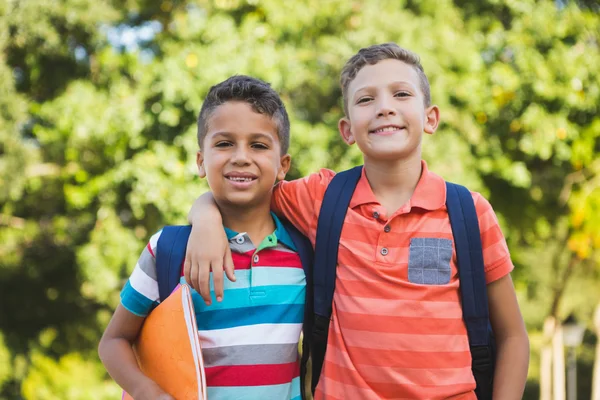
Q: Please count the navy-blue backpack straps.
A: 4